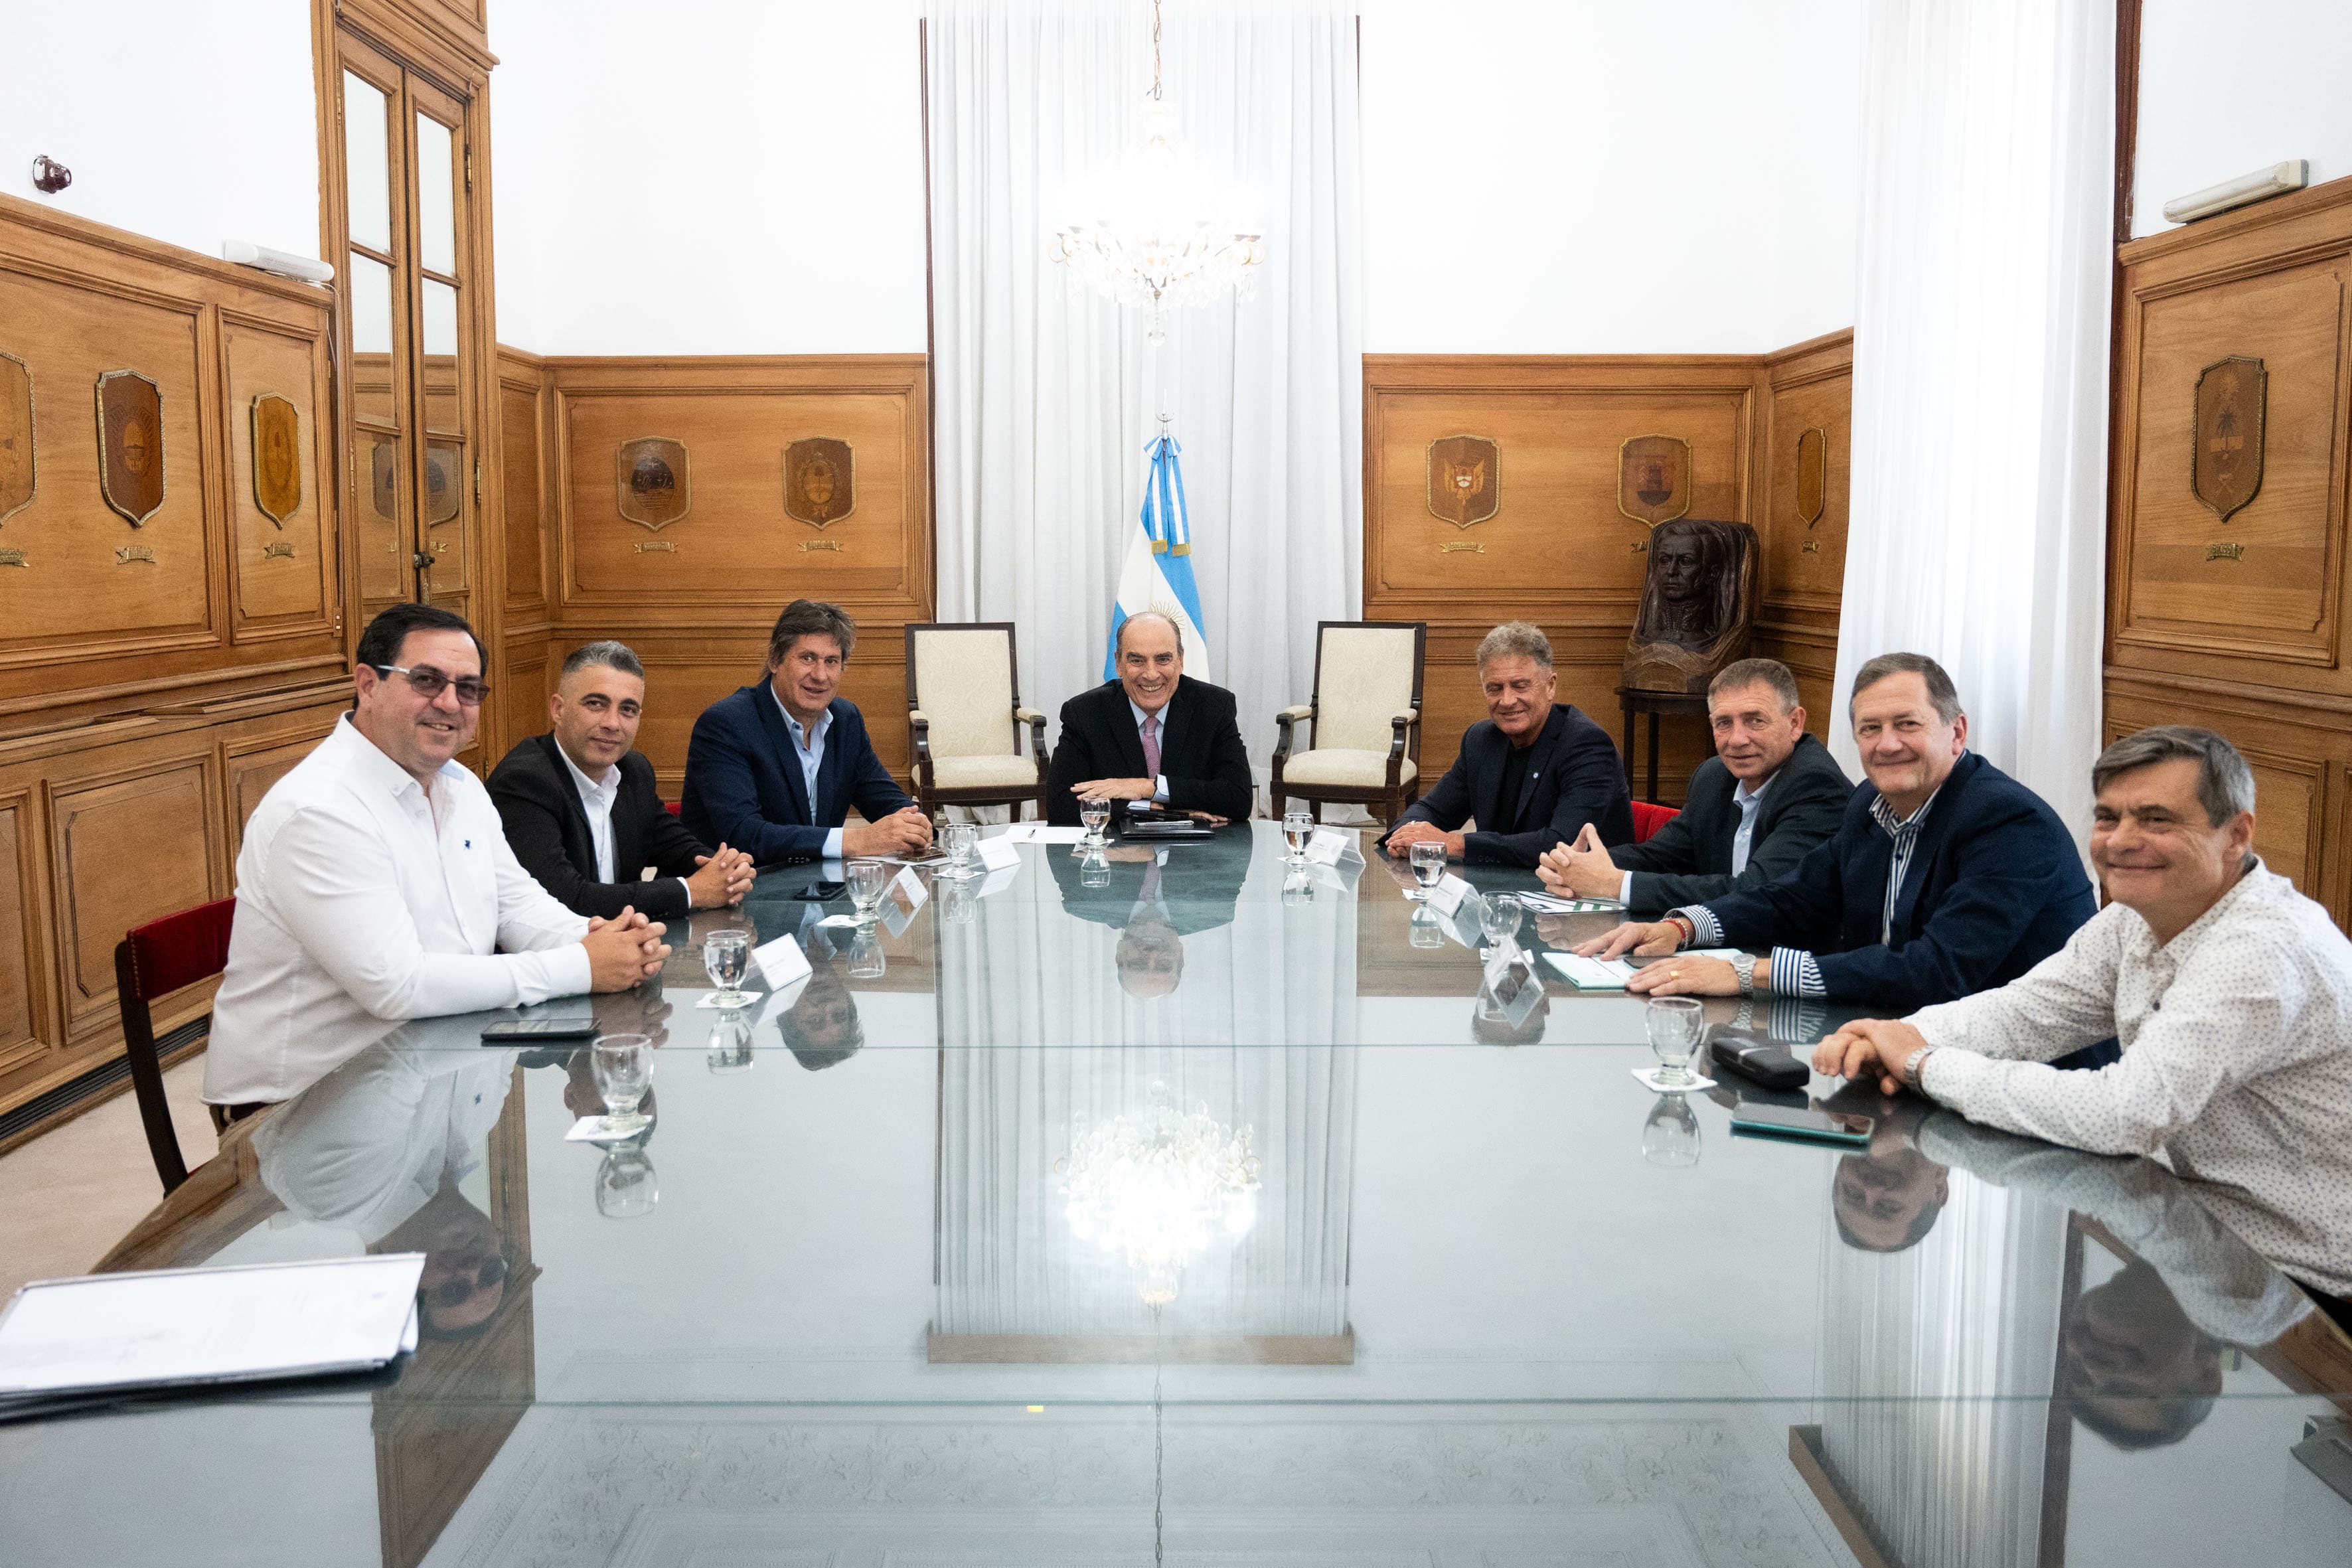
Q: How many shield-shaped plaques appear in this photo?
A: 9